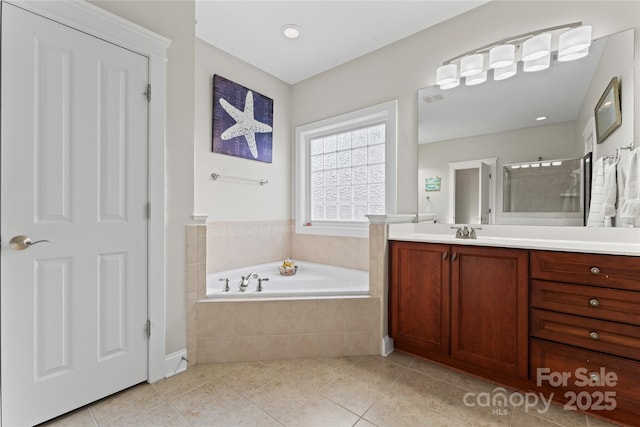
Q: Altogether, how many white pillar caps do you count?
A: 2